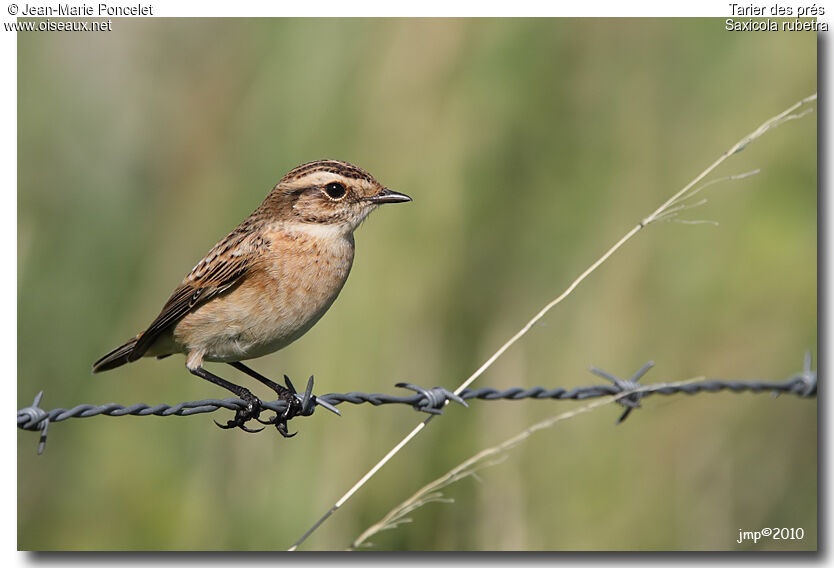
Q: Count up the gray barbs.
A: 5